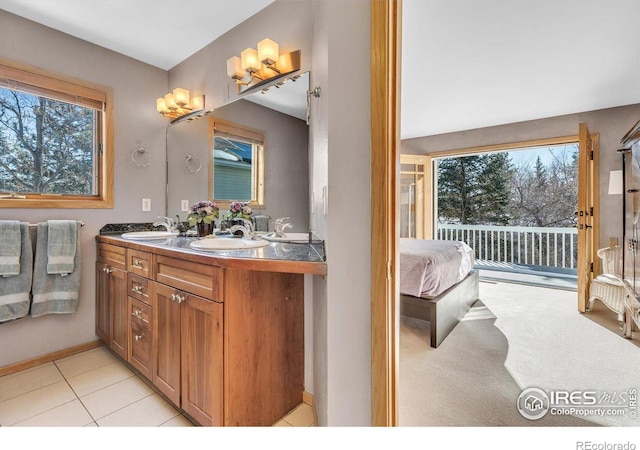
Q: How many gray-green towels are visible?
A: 4